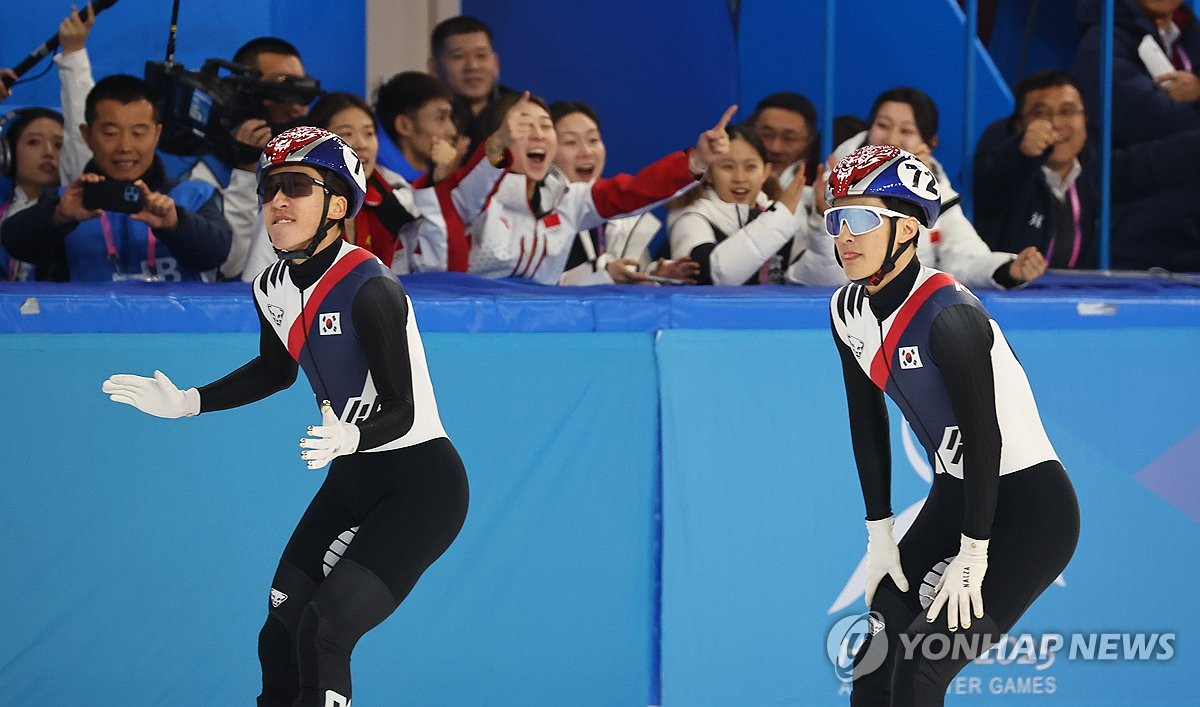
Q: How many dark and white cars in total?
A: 0